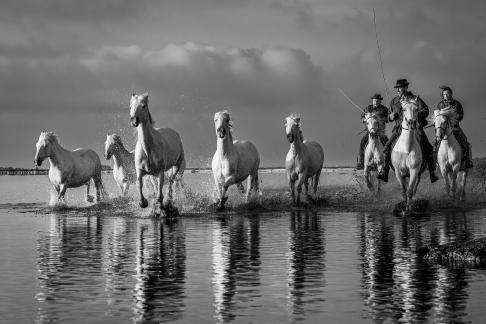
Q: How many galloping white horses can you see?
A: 8